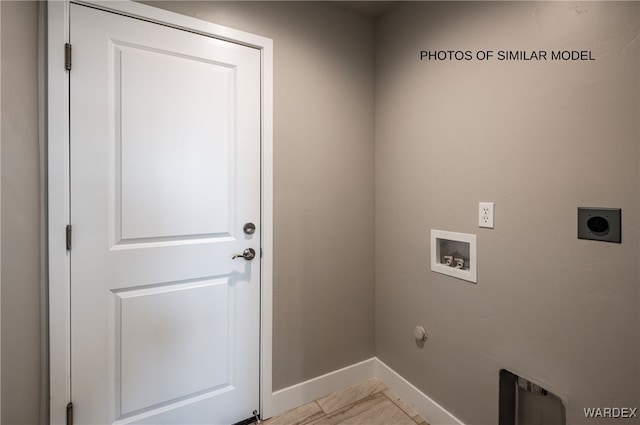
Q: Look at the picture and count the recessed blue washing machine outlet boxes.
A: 0